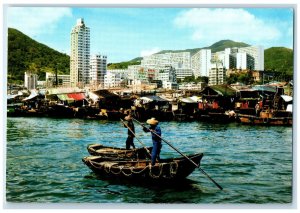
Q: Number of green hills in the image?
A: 3